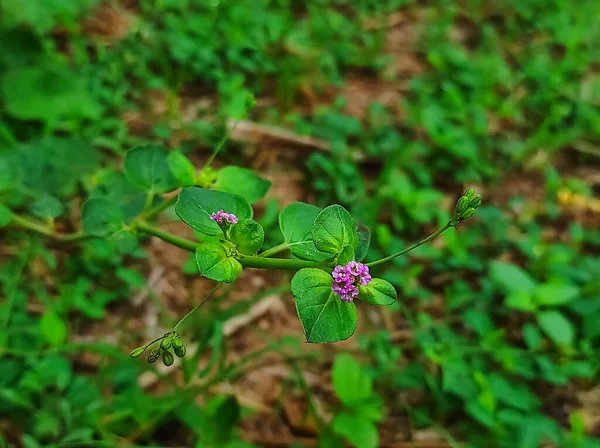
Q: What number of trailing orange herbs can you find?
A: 0